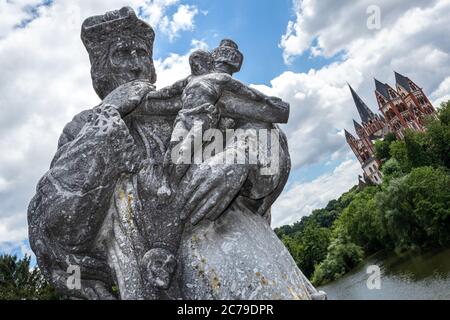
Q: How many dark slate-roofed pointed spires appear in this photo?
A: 5